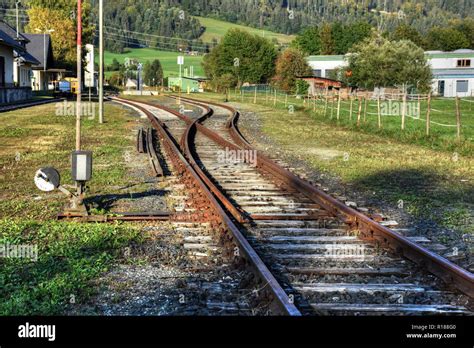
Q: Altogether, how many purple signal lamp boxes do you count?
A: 0